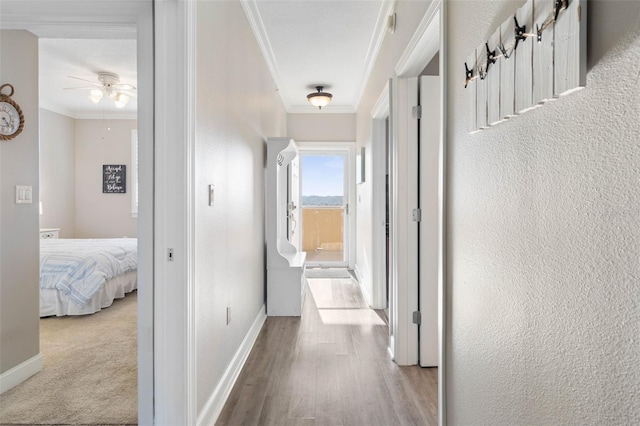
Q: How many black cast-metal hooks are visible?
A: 4